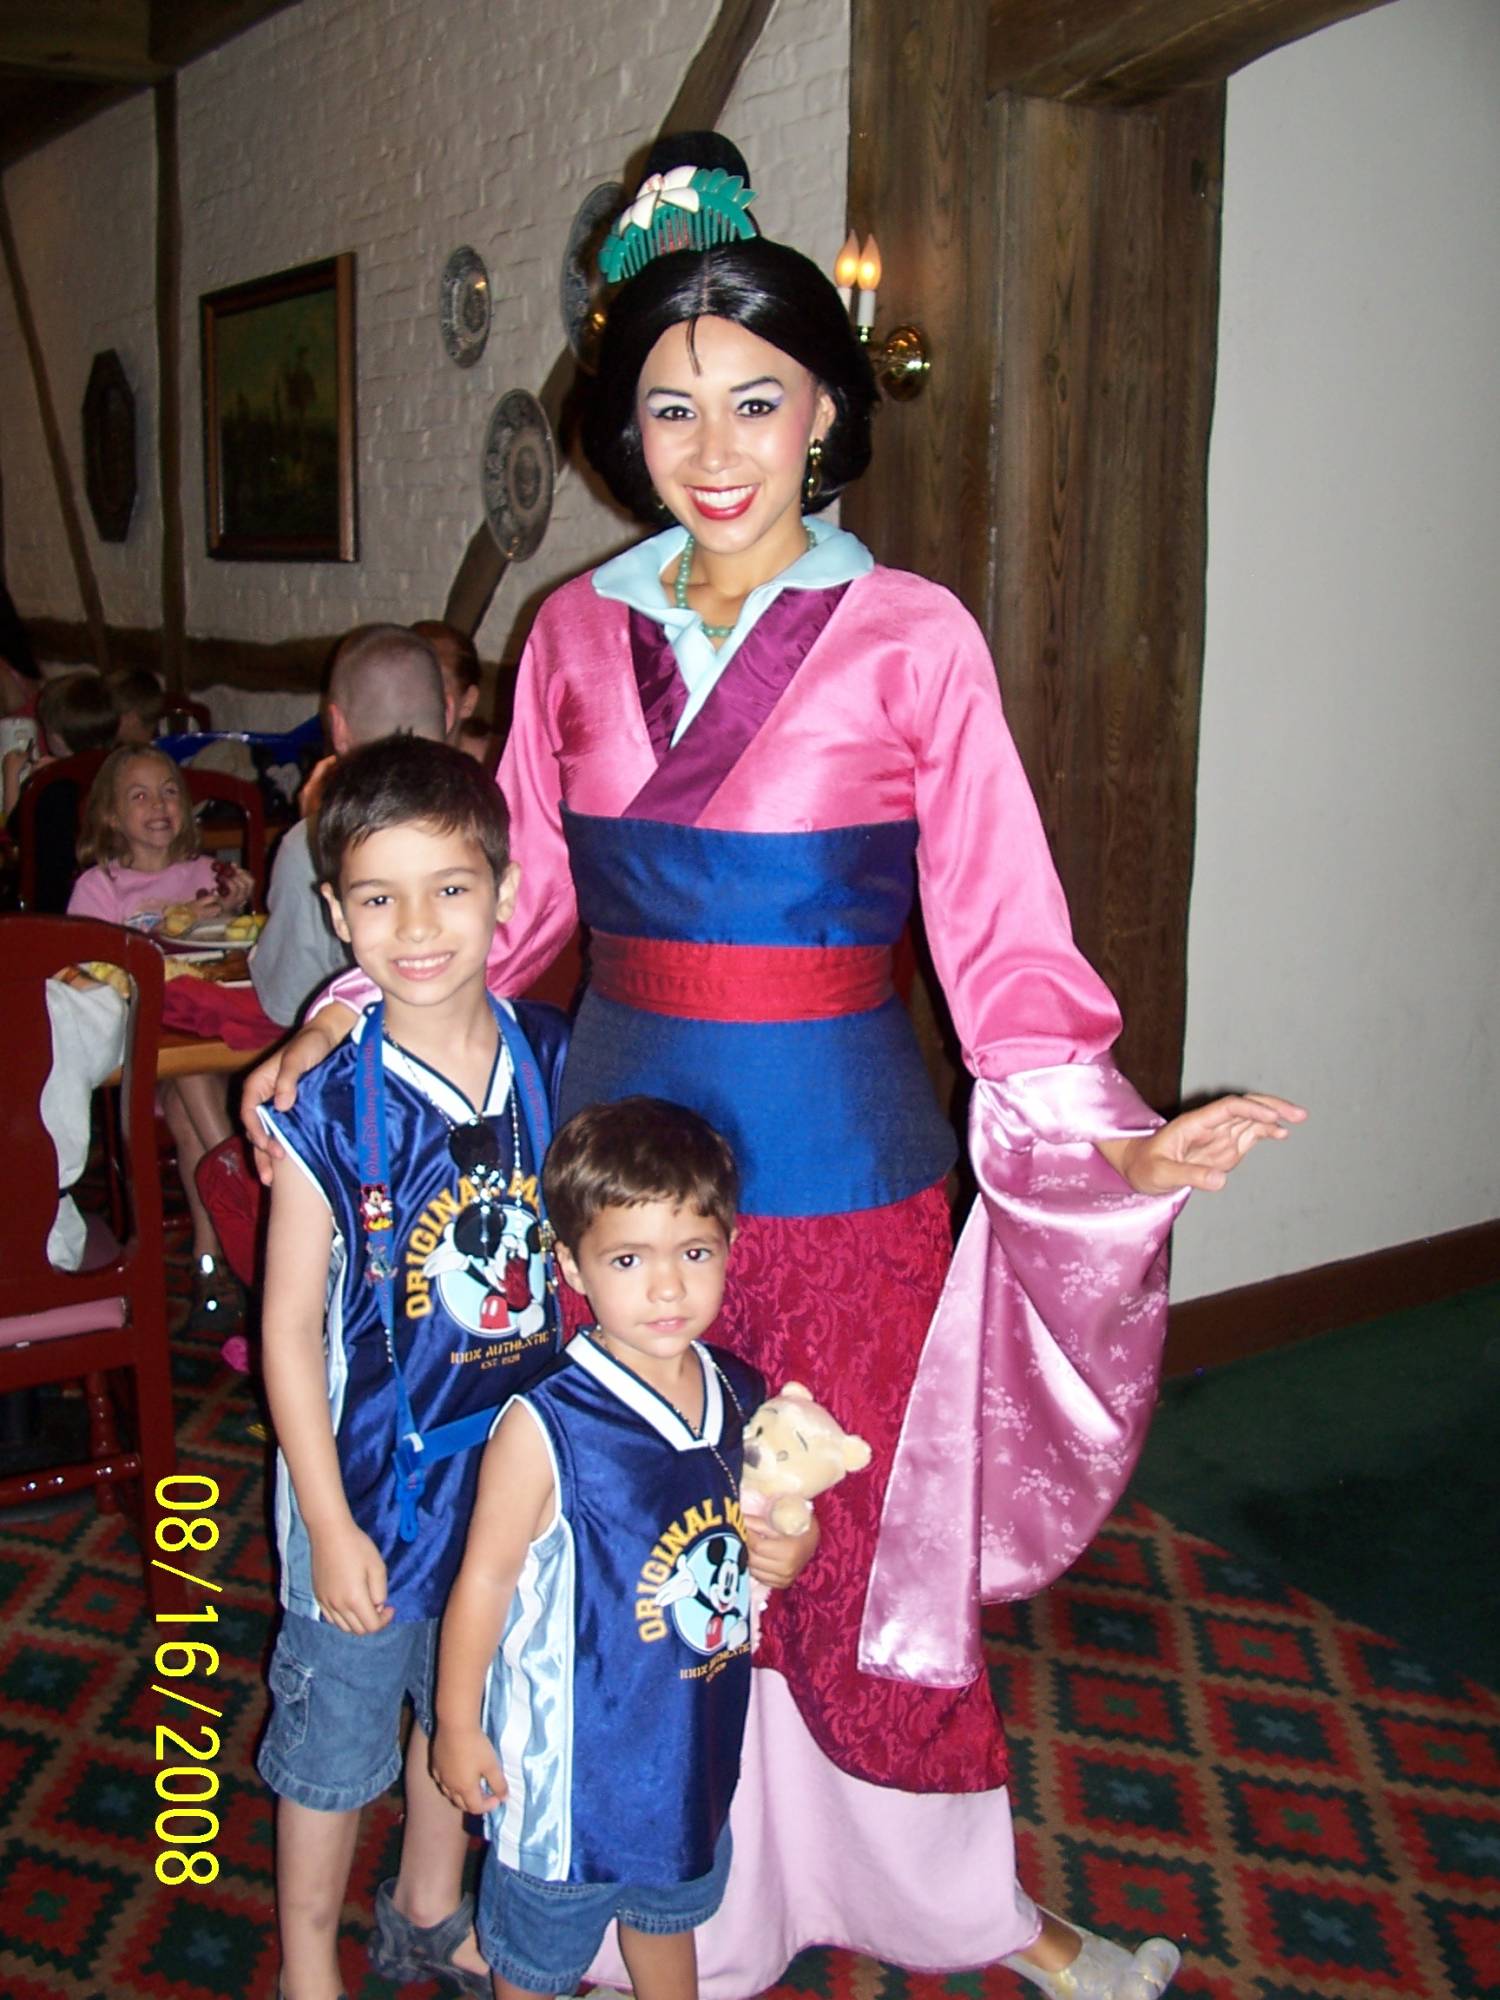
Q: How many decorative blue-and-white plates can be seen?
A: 3